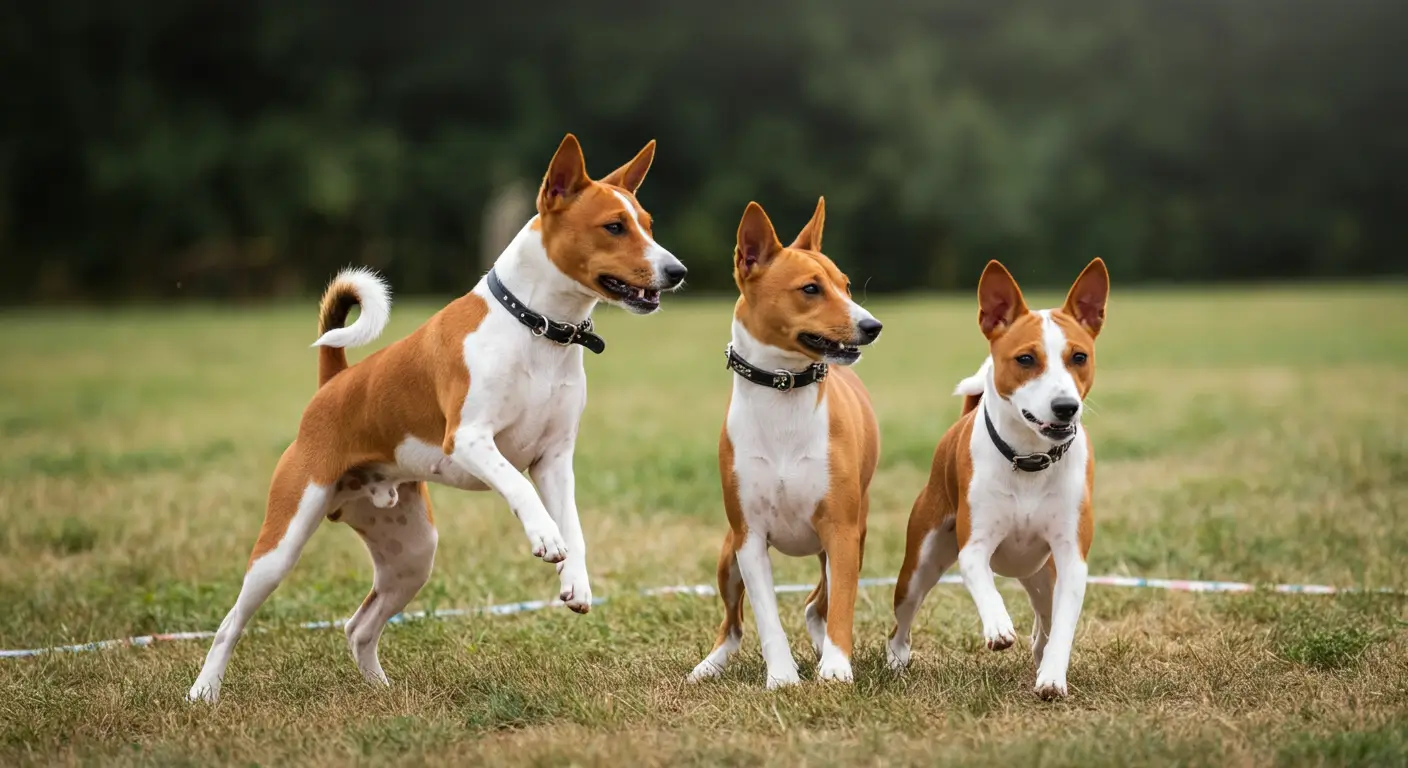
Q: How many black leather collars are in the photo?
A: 3